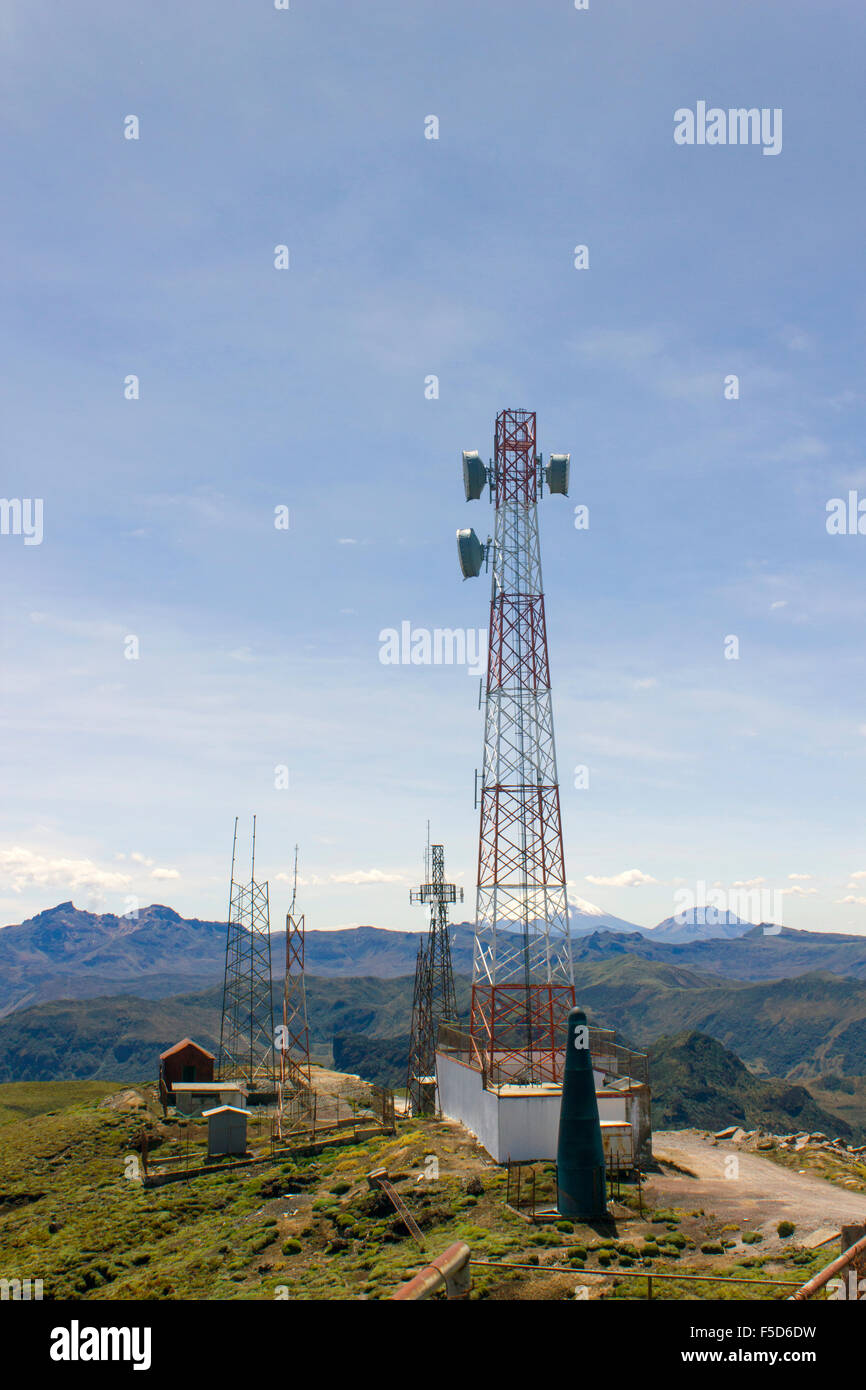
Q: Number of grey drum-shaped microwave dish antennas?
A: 3